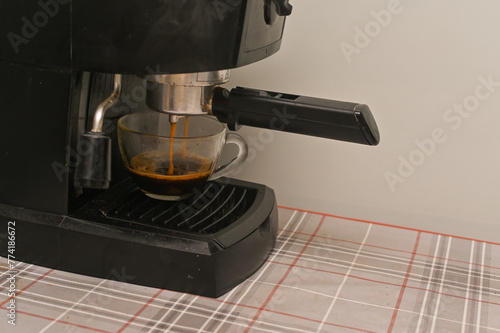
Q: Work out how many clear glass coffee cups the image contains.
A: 1